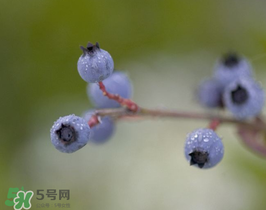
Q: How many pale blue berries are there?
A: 8